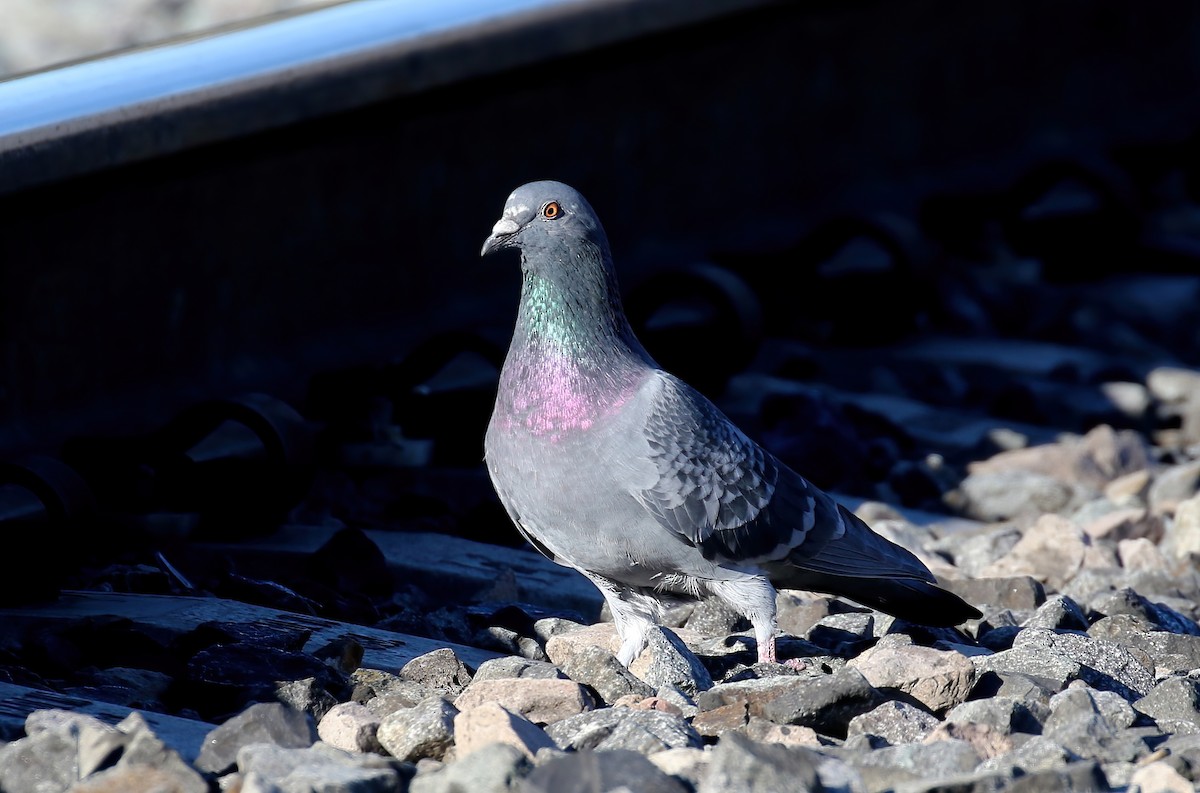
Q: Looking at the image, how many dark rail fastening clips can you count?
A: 6